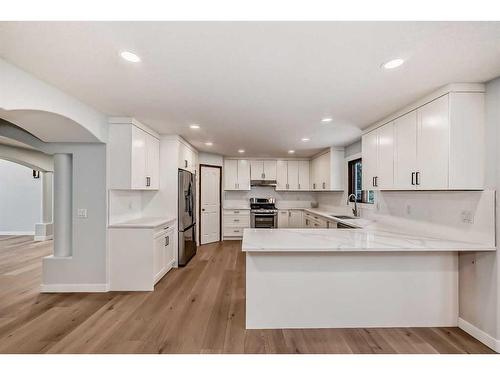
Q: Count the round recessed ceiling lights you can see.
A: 8